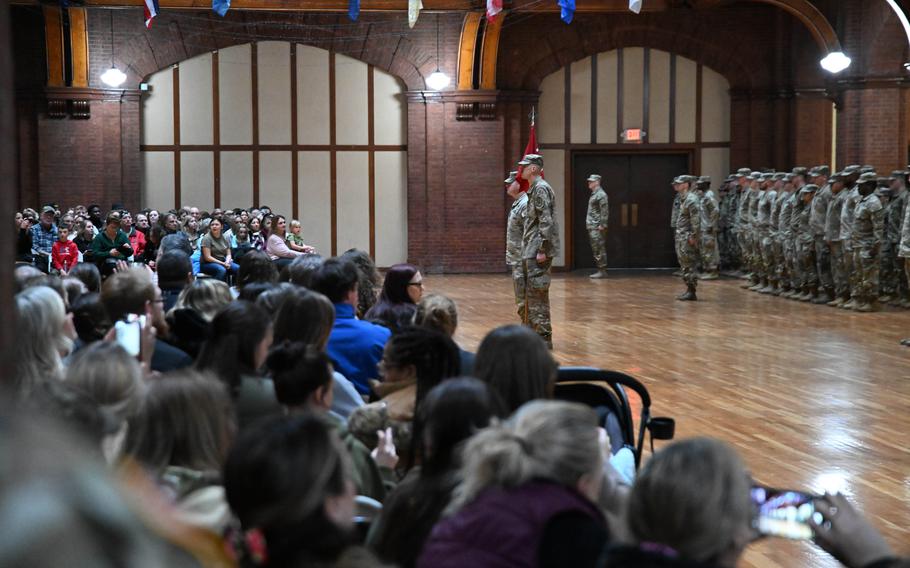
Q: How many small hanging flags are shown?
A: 7